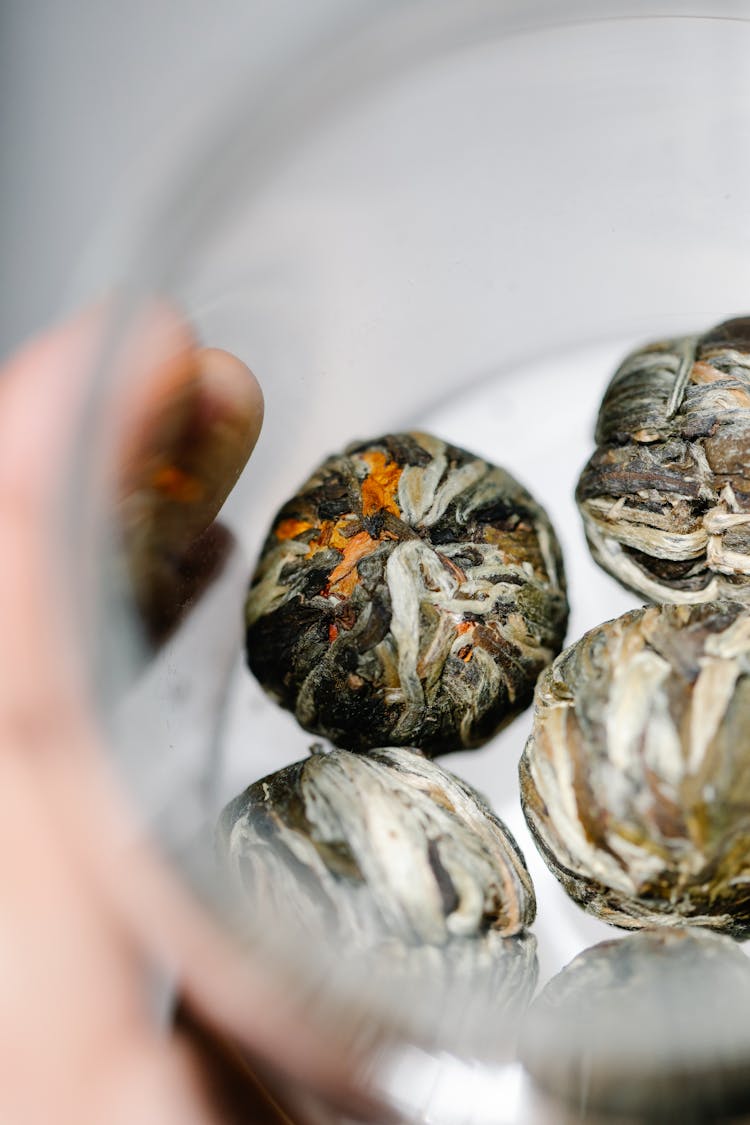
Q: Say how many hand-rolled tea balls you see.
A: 5